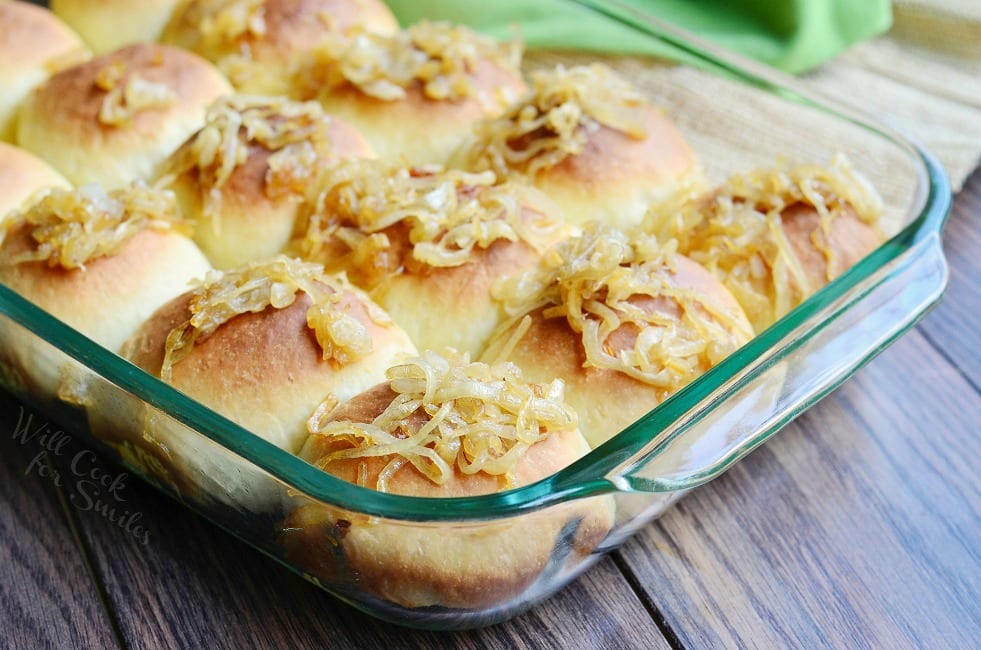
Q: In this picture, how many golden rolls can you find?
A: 14